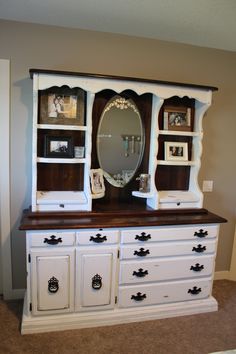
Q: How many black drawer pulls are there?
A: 10